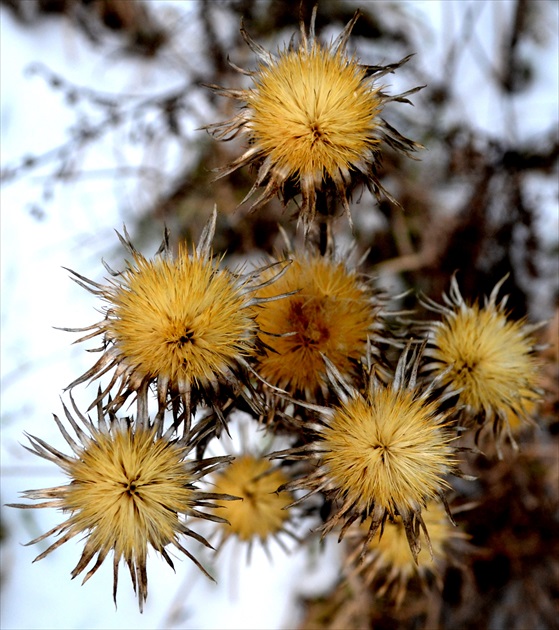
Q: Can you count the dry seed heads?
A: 8